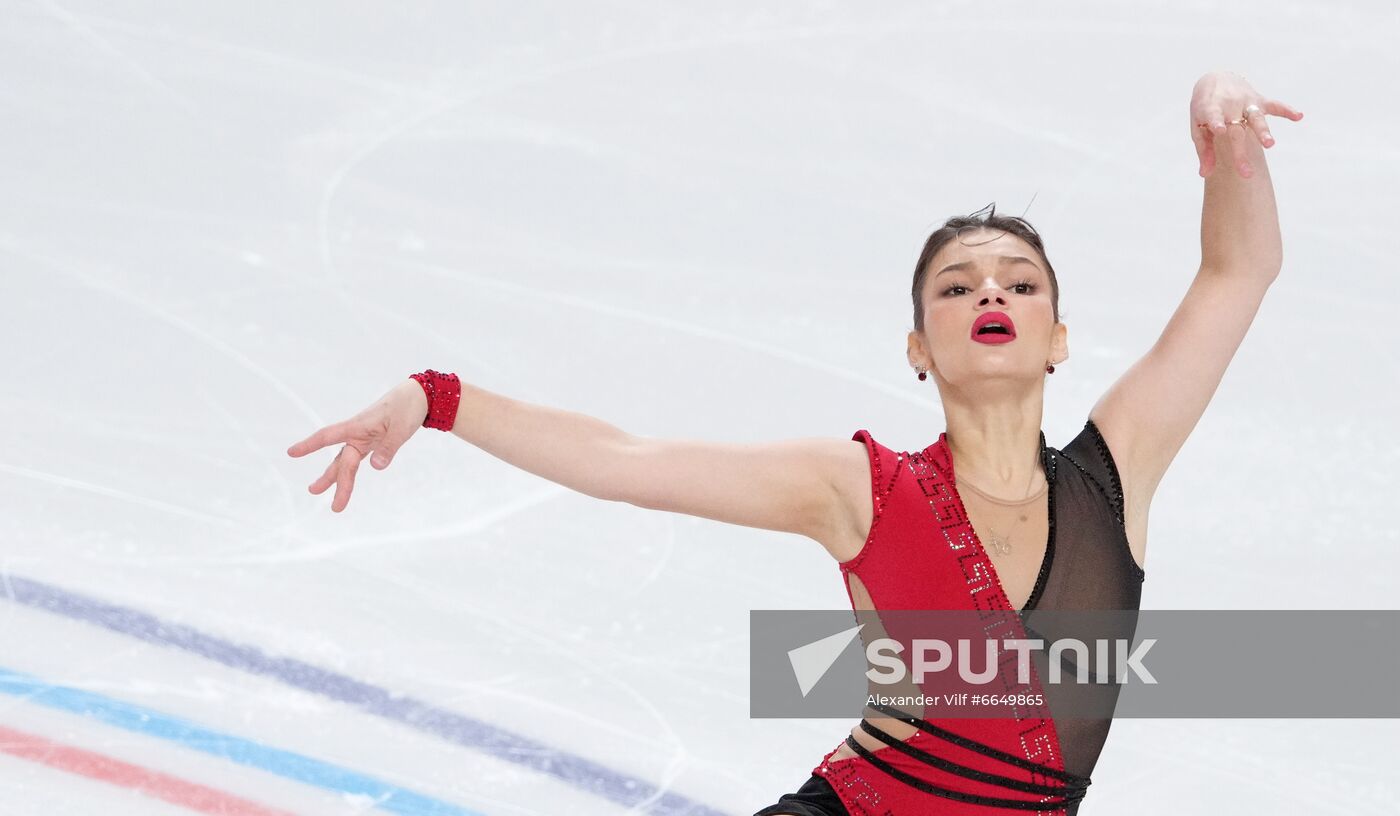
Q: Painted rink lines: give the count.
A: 3